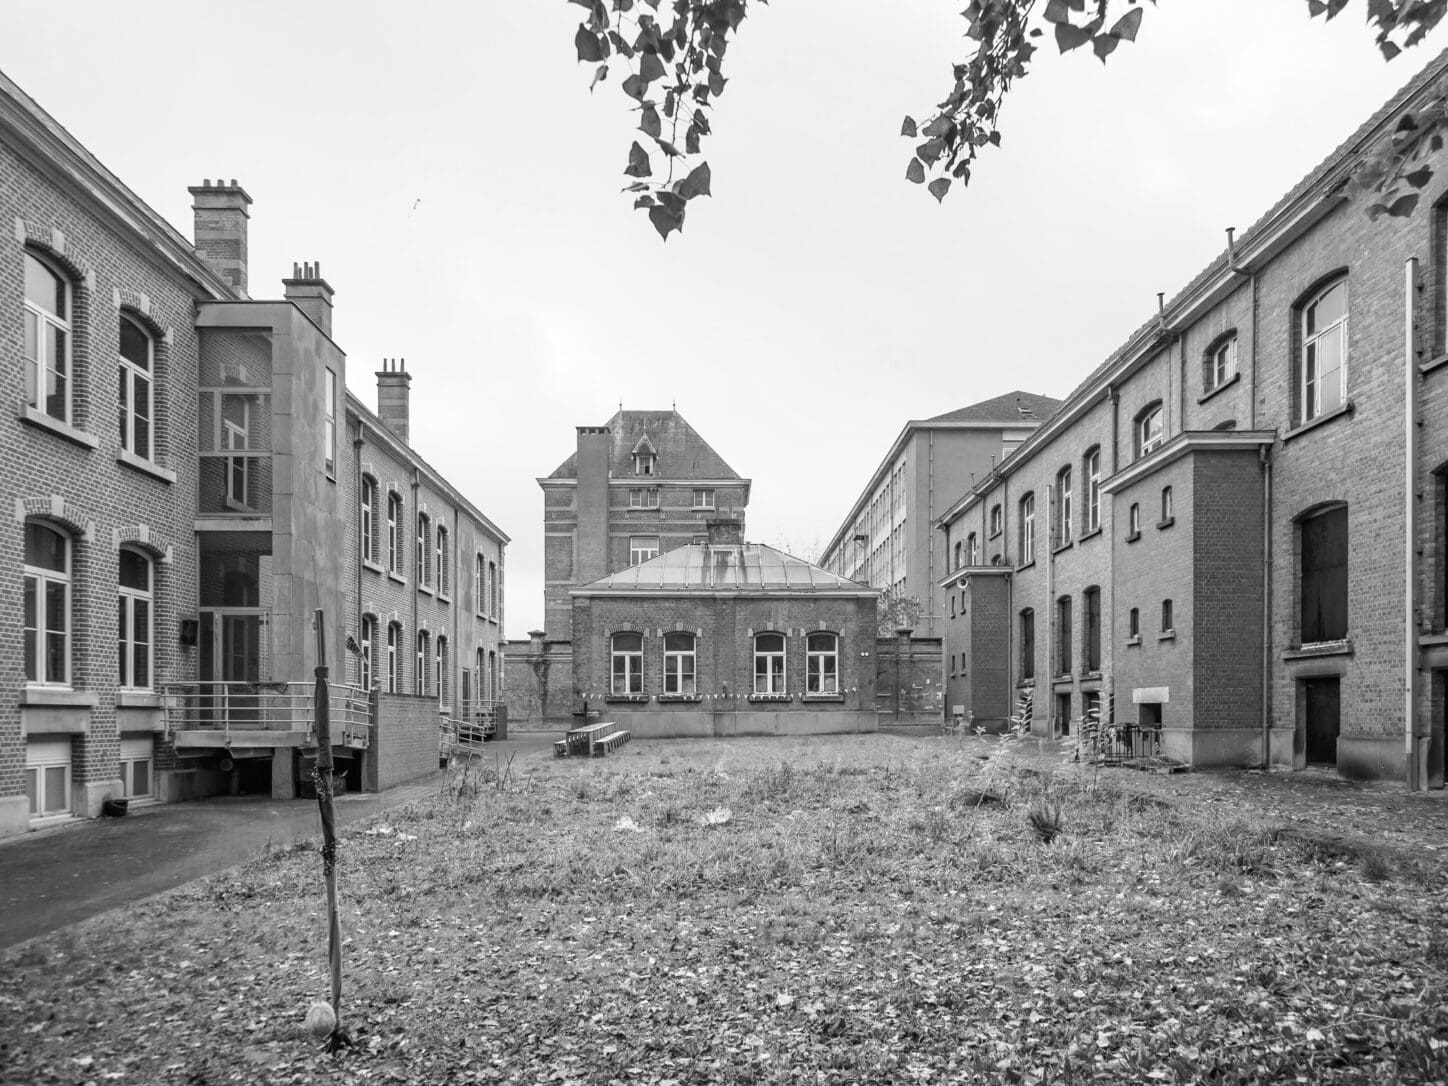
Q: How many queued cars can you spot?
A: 0